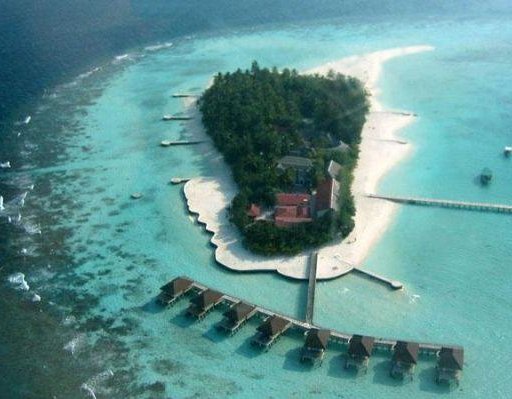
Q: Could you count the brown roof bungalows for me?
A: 8